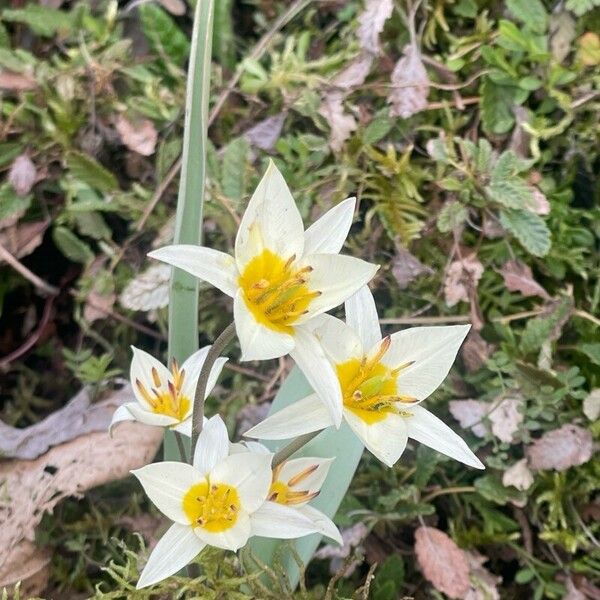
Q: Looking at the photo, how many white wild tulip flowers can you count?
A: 5